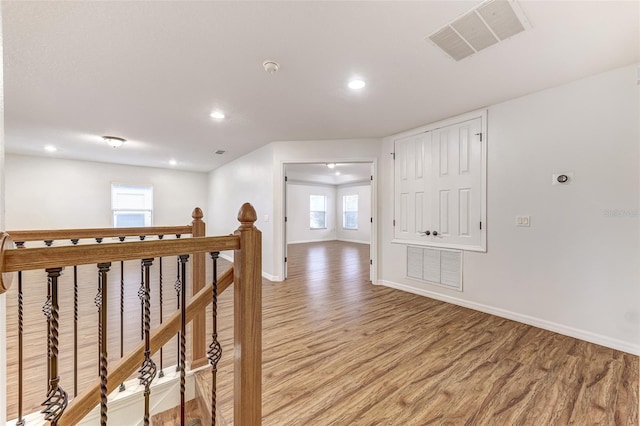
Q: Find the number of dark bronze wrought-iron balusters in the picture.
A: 13